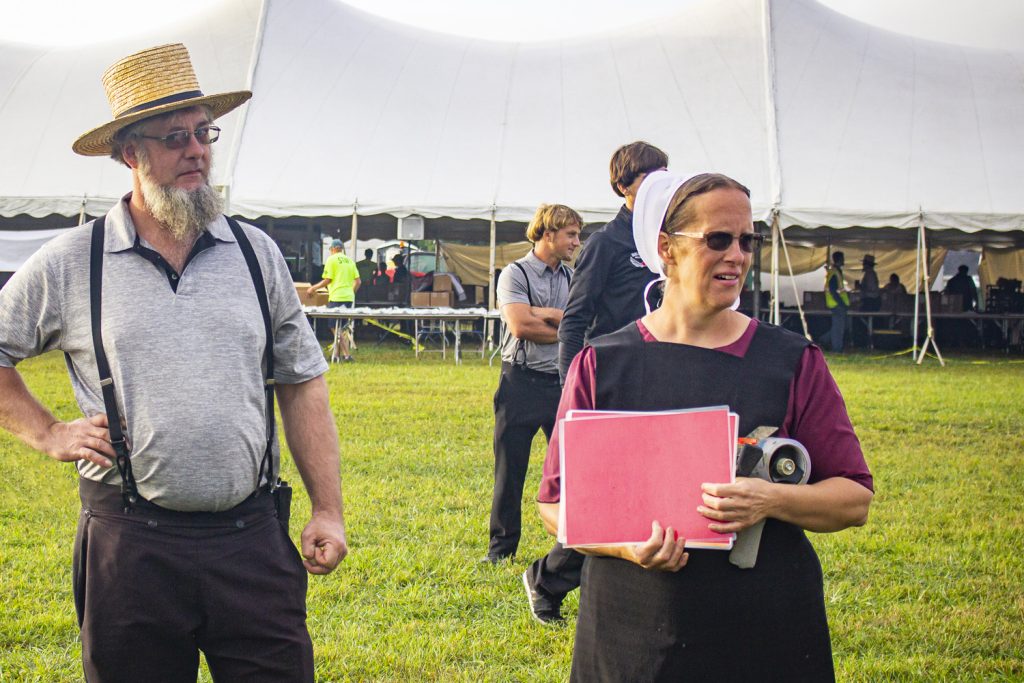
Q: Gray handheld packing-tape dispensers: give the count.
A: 1